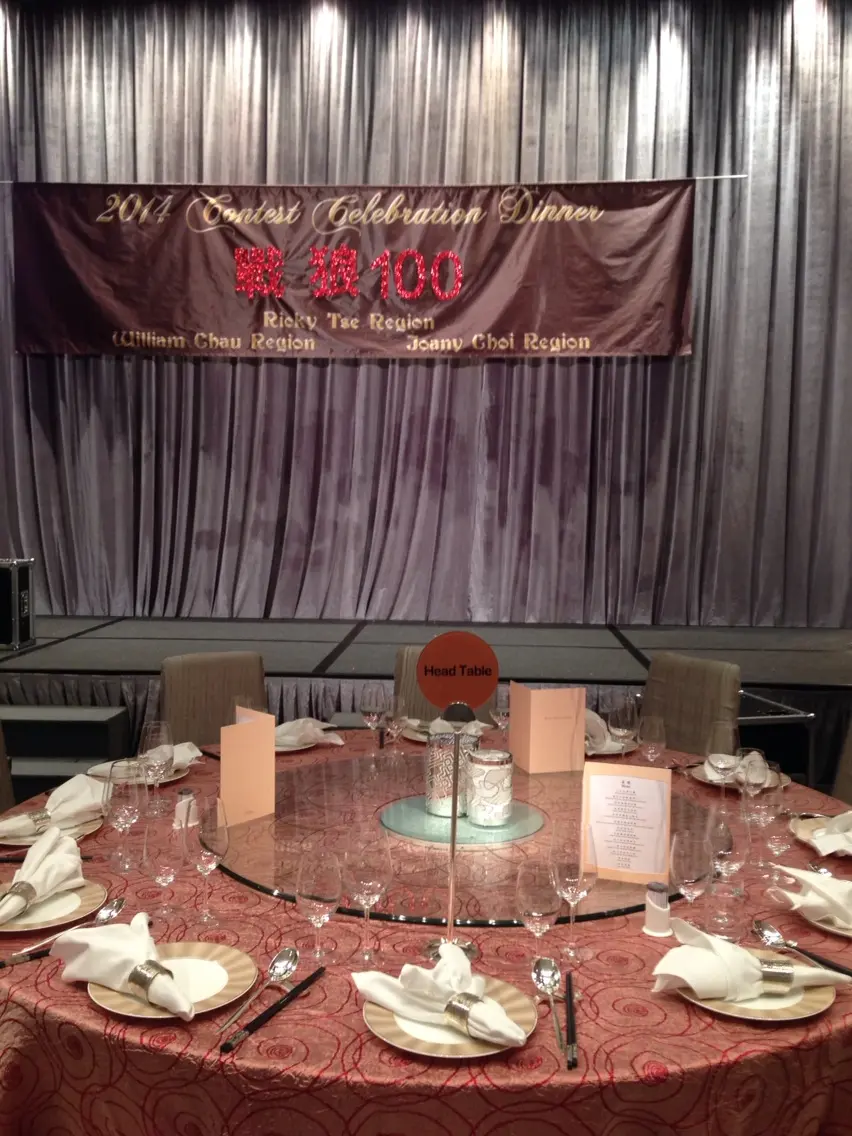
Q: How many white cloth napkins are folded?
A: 12